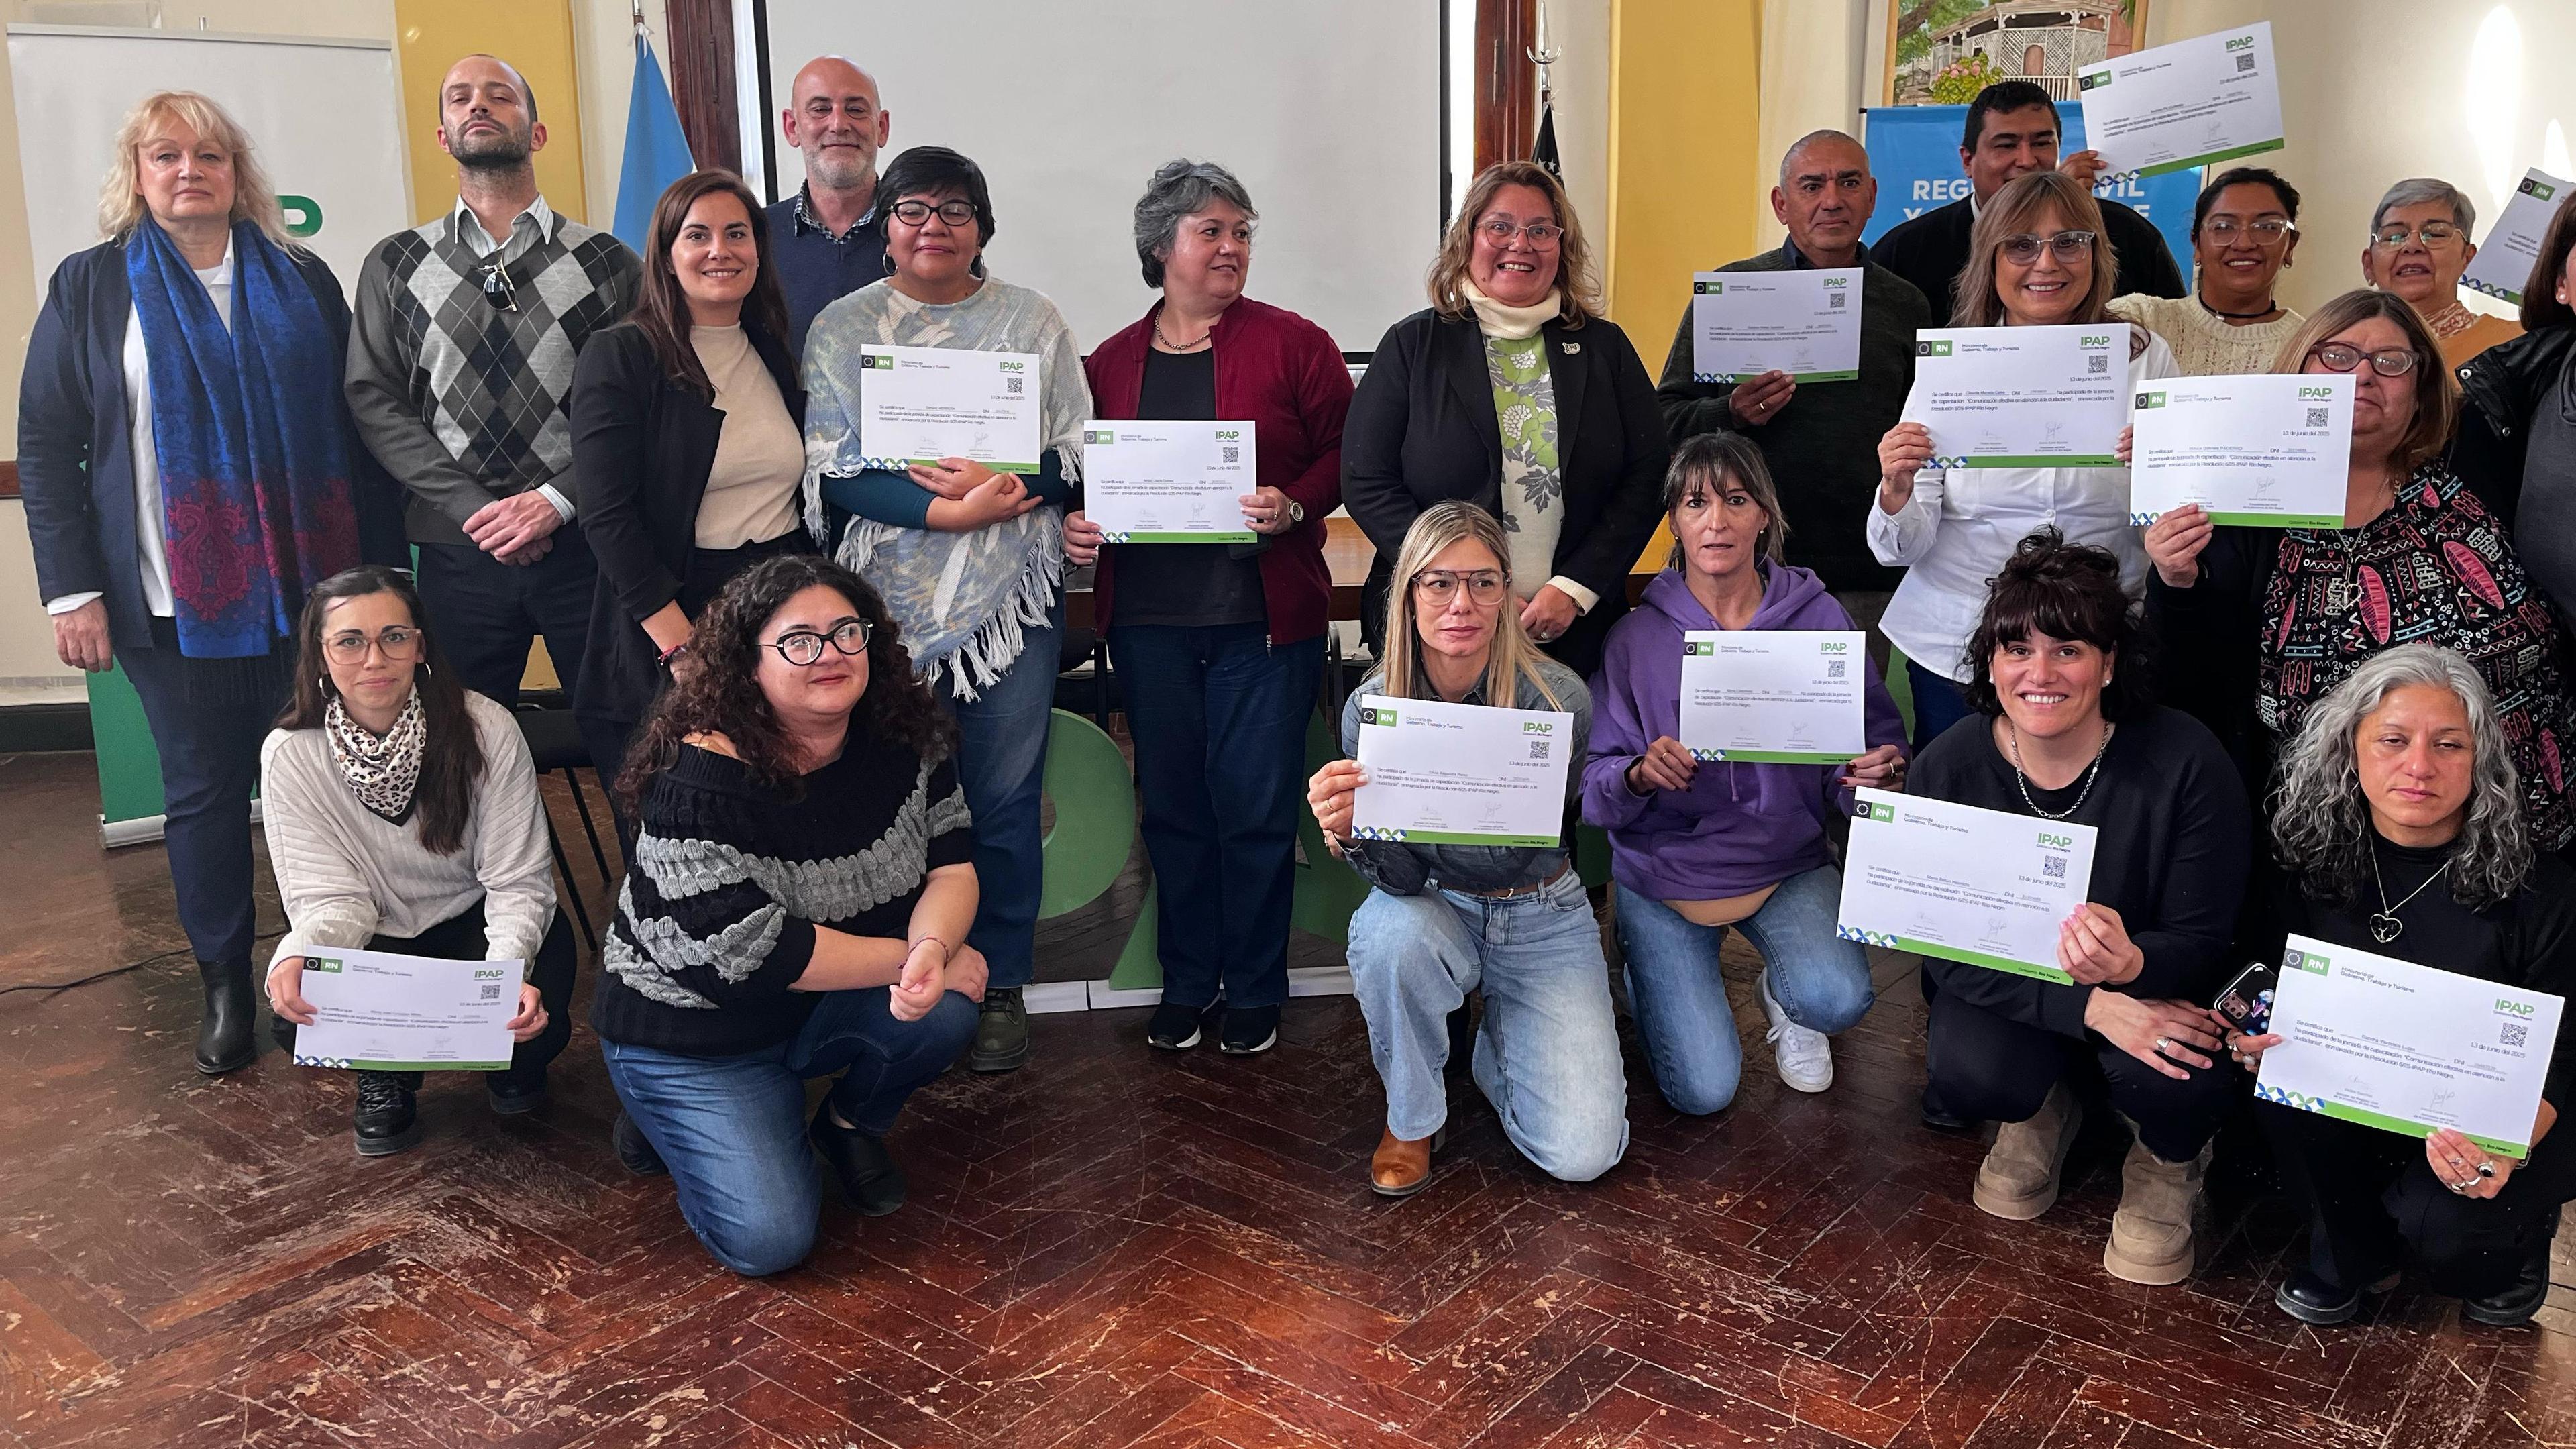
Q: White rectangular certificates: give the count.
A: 12